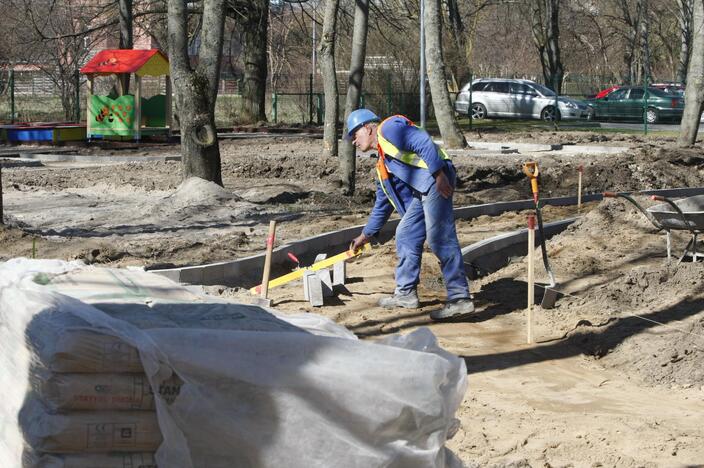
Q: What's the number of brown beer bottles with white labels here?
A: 0